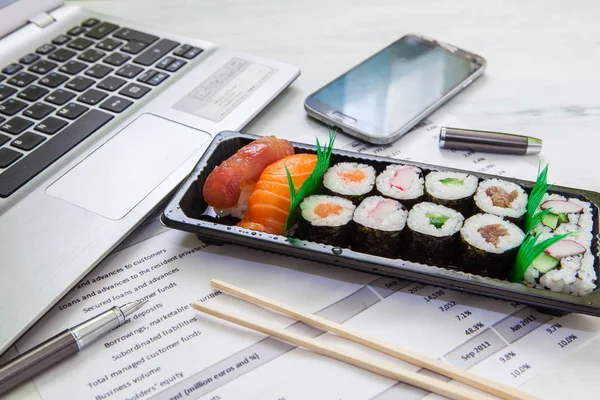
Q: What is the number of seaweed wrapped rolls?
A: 8